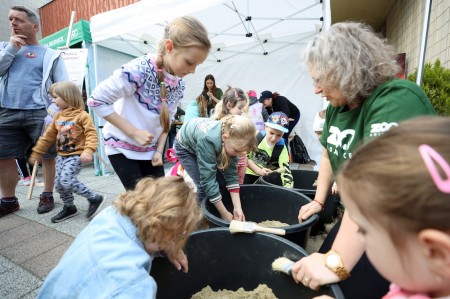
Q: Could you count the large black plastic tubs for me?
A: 3